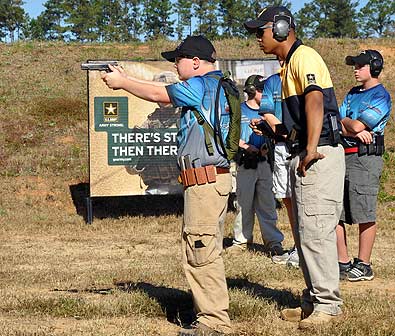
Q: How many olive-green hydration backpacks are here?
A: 1